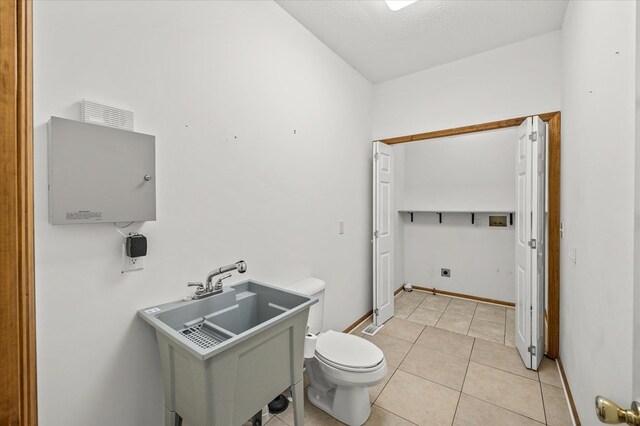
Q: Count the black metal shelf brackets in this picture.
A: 4